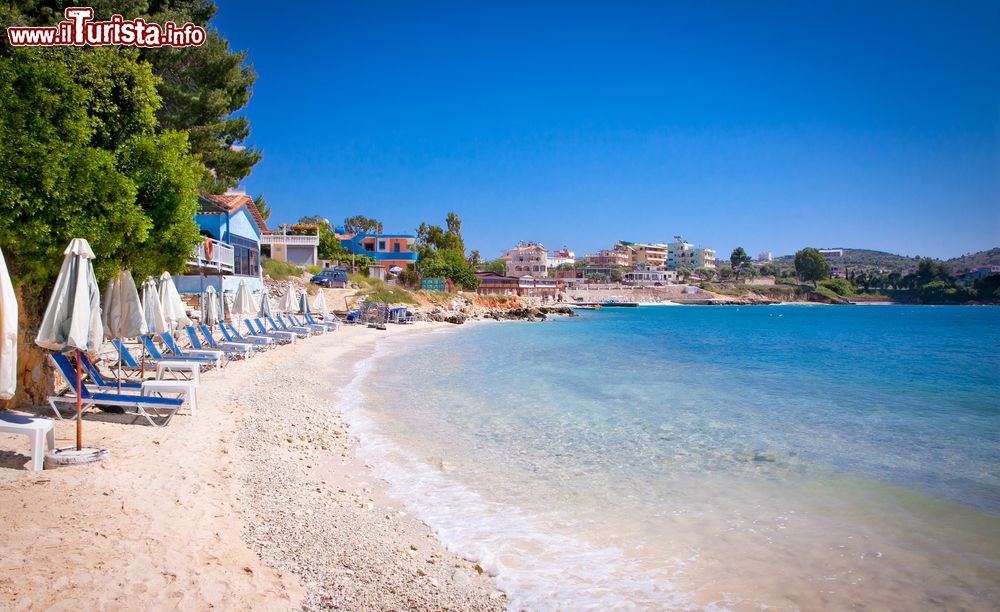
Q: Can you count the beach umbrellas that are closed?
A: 11